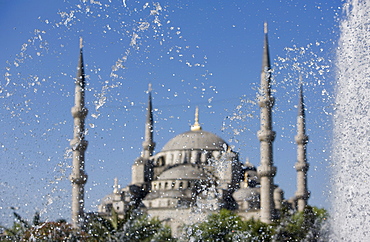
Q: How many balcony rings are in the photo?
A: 10